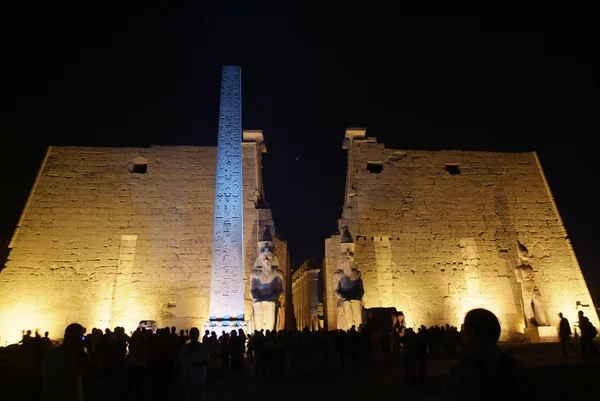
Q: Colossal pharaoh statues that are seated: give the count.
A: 2